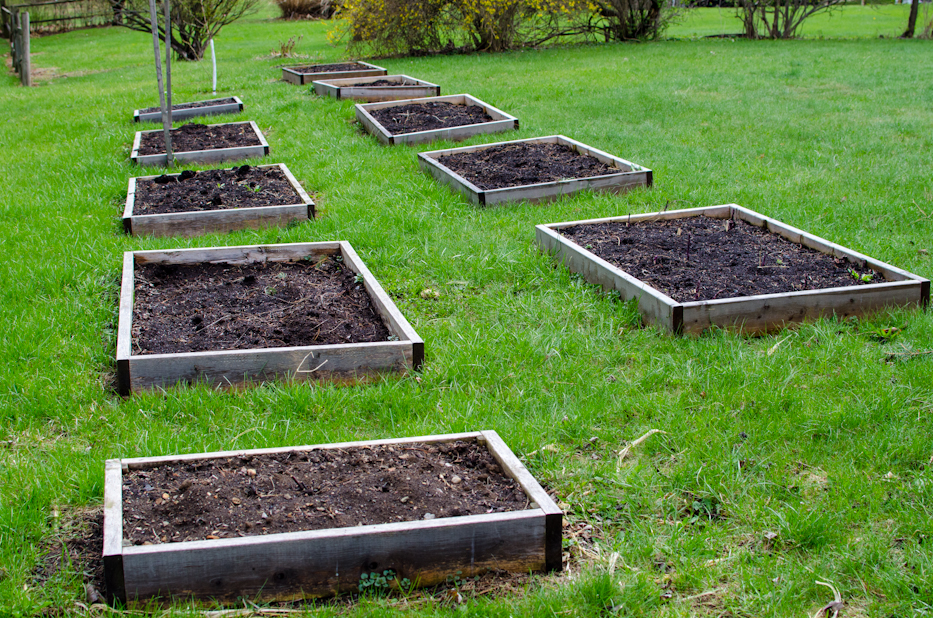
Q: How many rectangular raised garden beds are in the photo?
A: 10